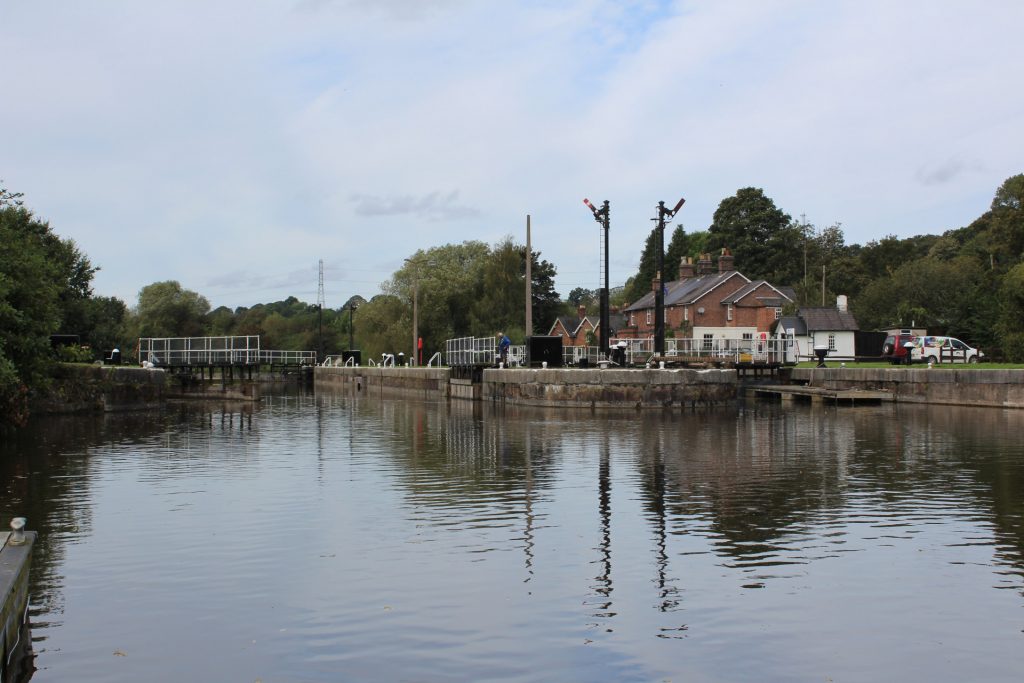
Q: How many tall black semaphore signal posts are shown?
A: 2